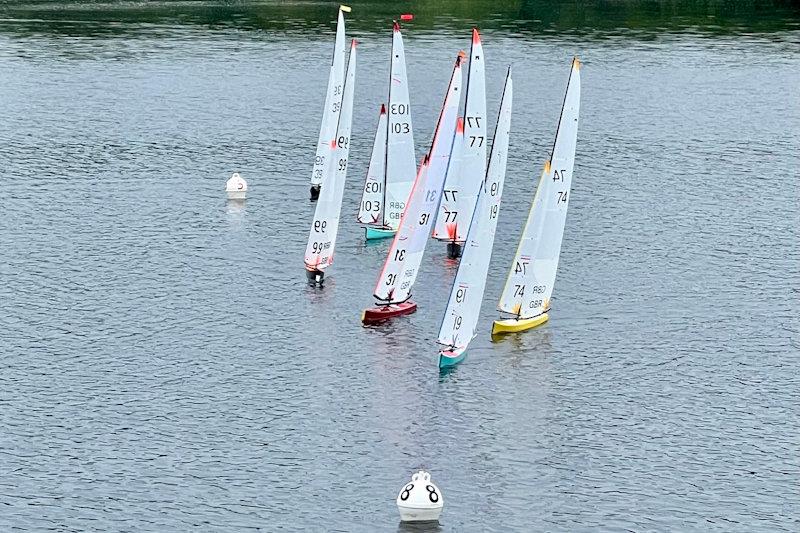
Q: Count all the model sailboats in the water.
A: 7